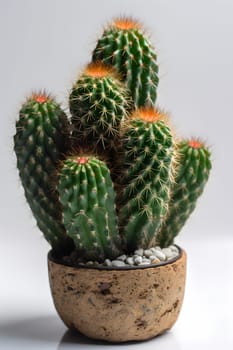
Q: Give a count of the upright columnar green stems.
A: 6